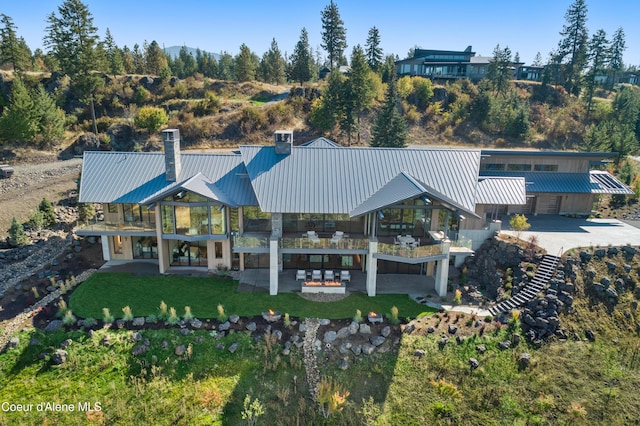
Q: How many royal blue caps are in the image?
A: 0